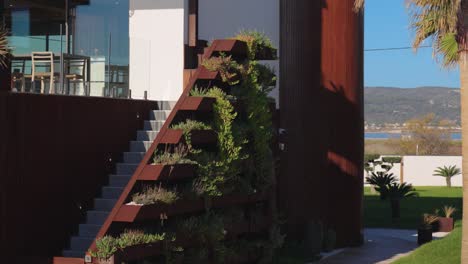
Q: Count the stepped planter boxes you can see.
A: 7